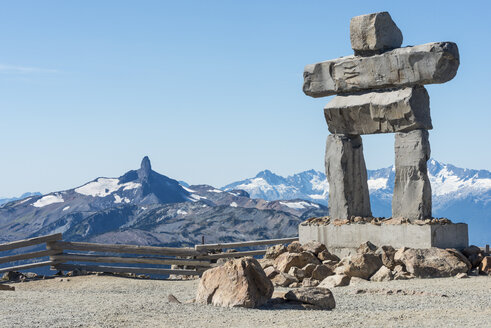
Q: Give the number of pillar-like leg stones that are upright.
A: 2